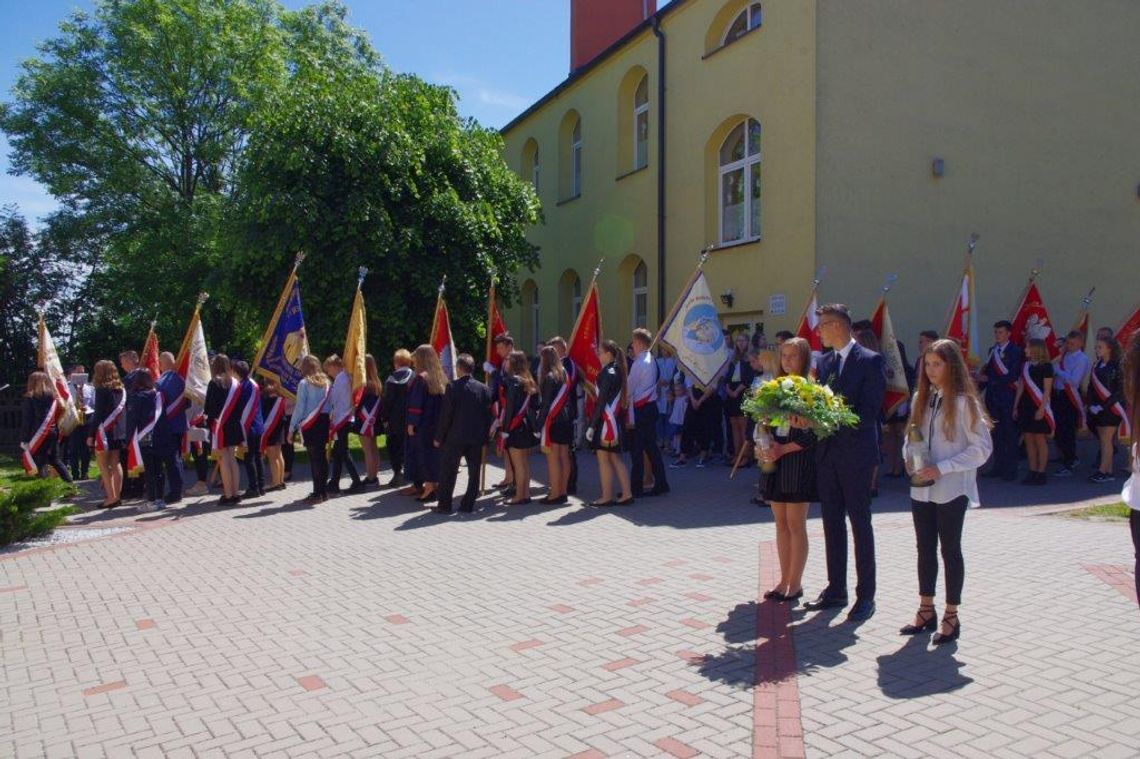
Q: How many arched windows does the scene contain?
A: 8